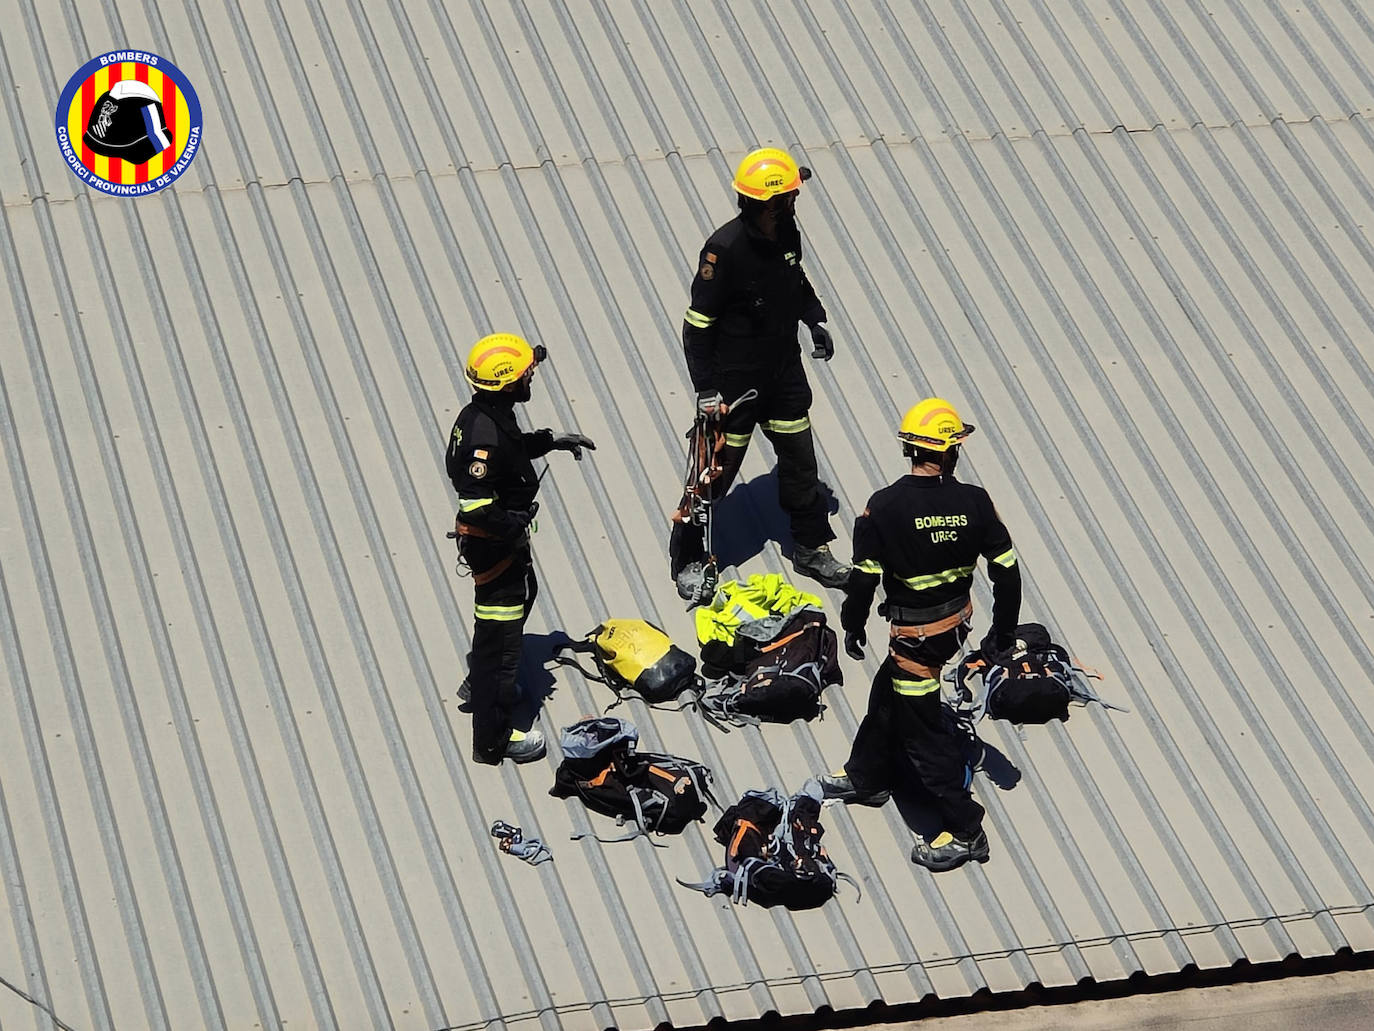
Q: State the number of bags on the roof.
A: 5